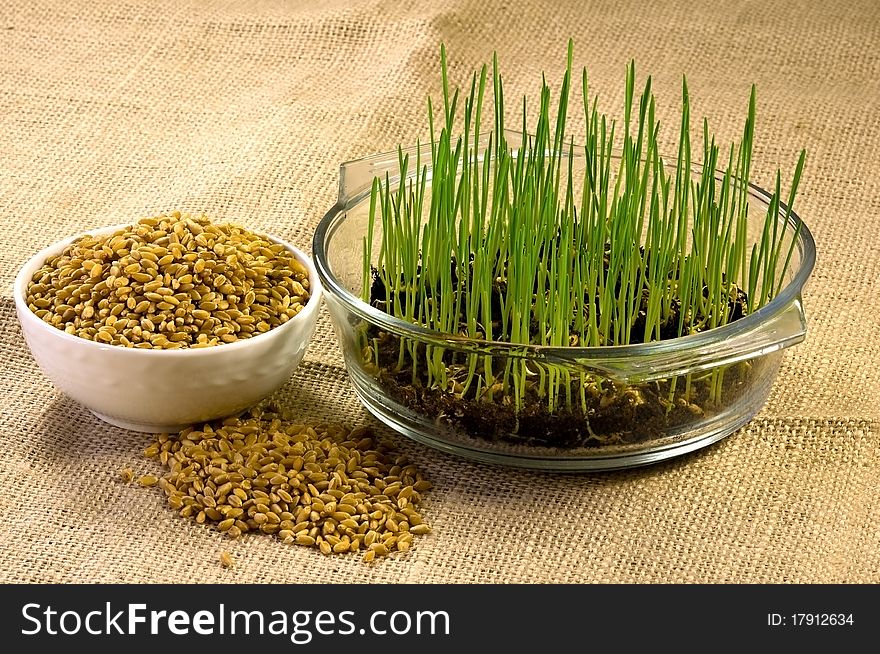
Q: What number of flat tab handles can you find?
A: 2